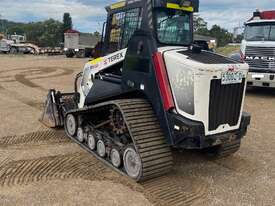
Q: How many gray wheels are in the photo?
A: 6